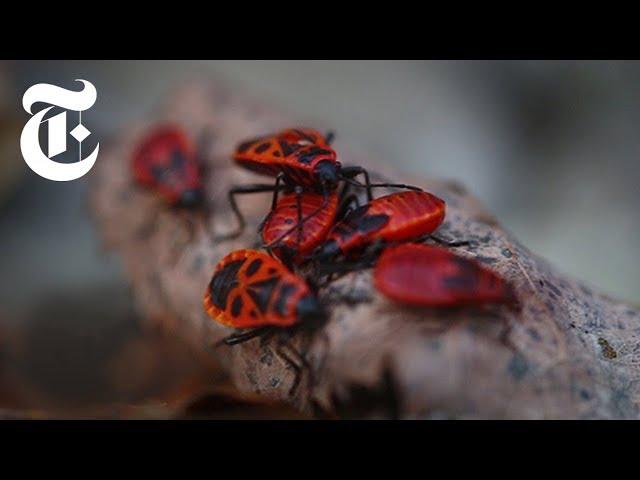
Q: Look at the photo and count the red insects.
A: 6